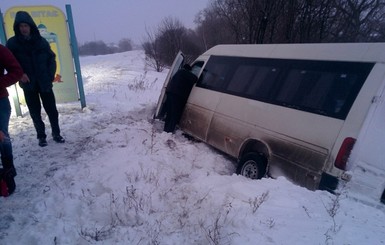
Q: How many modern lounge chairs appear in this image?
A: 0